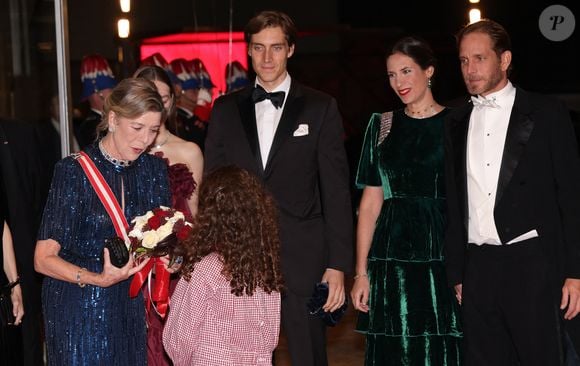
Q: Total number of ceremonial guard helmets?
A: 5